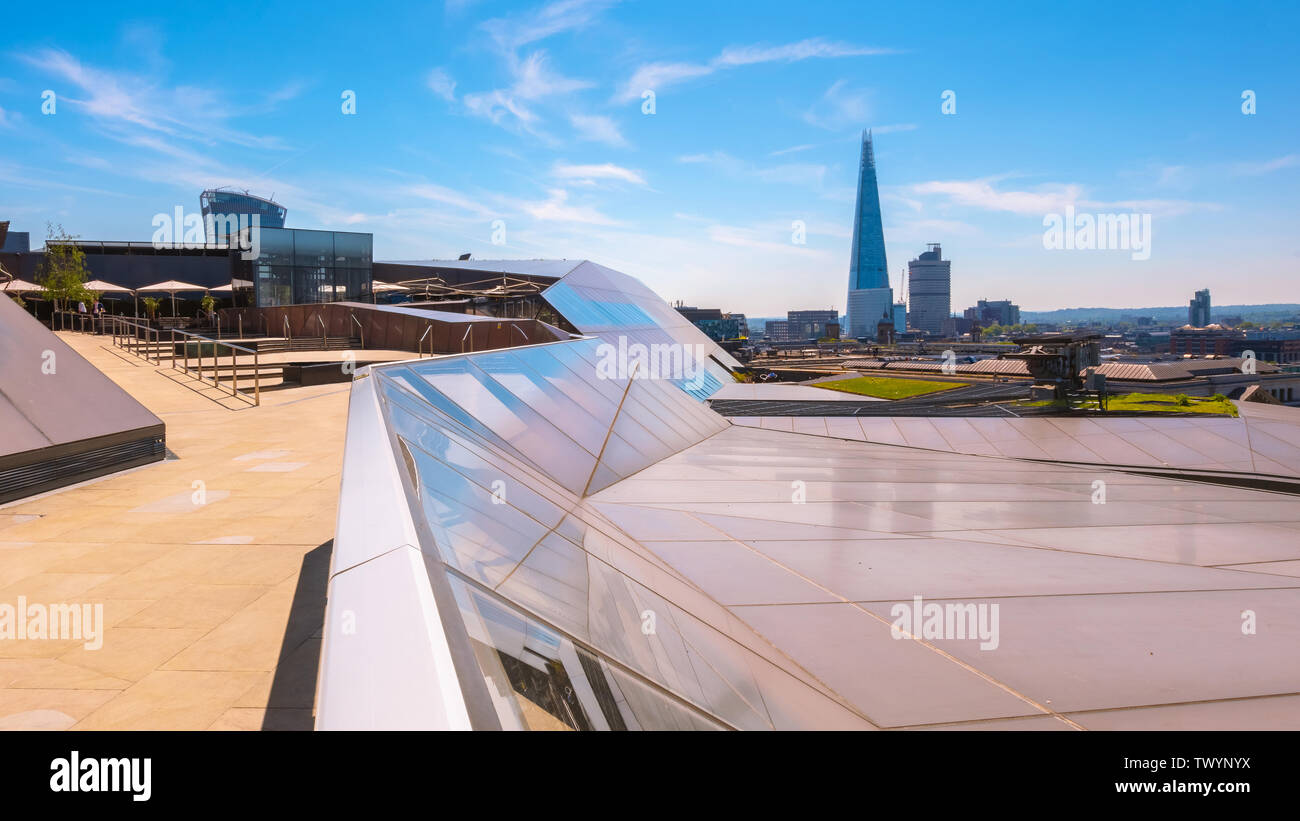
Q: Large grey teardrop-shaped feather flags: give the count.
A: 0